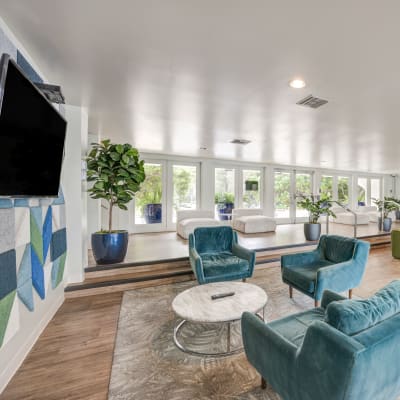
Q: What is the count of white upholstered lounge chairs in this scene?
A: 4